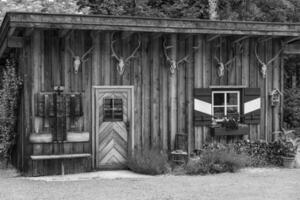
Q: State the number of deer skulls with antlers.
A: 5